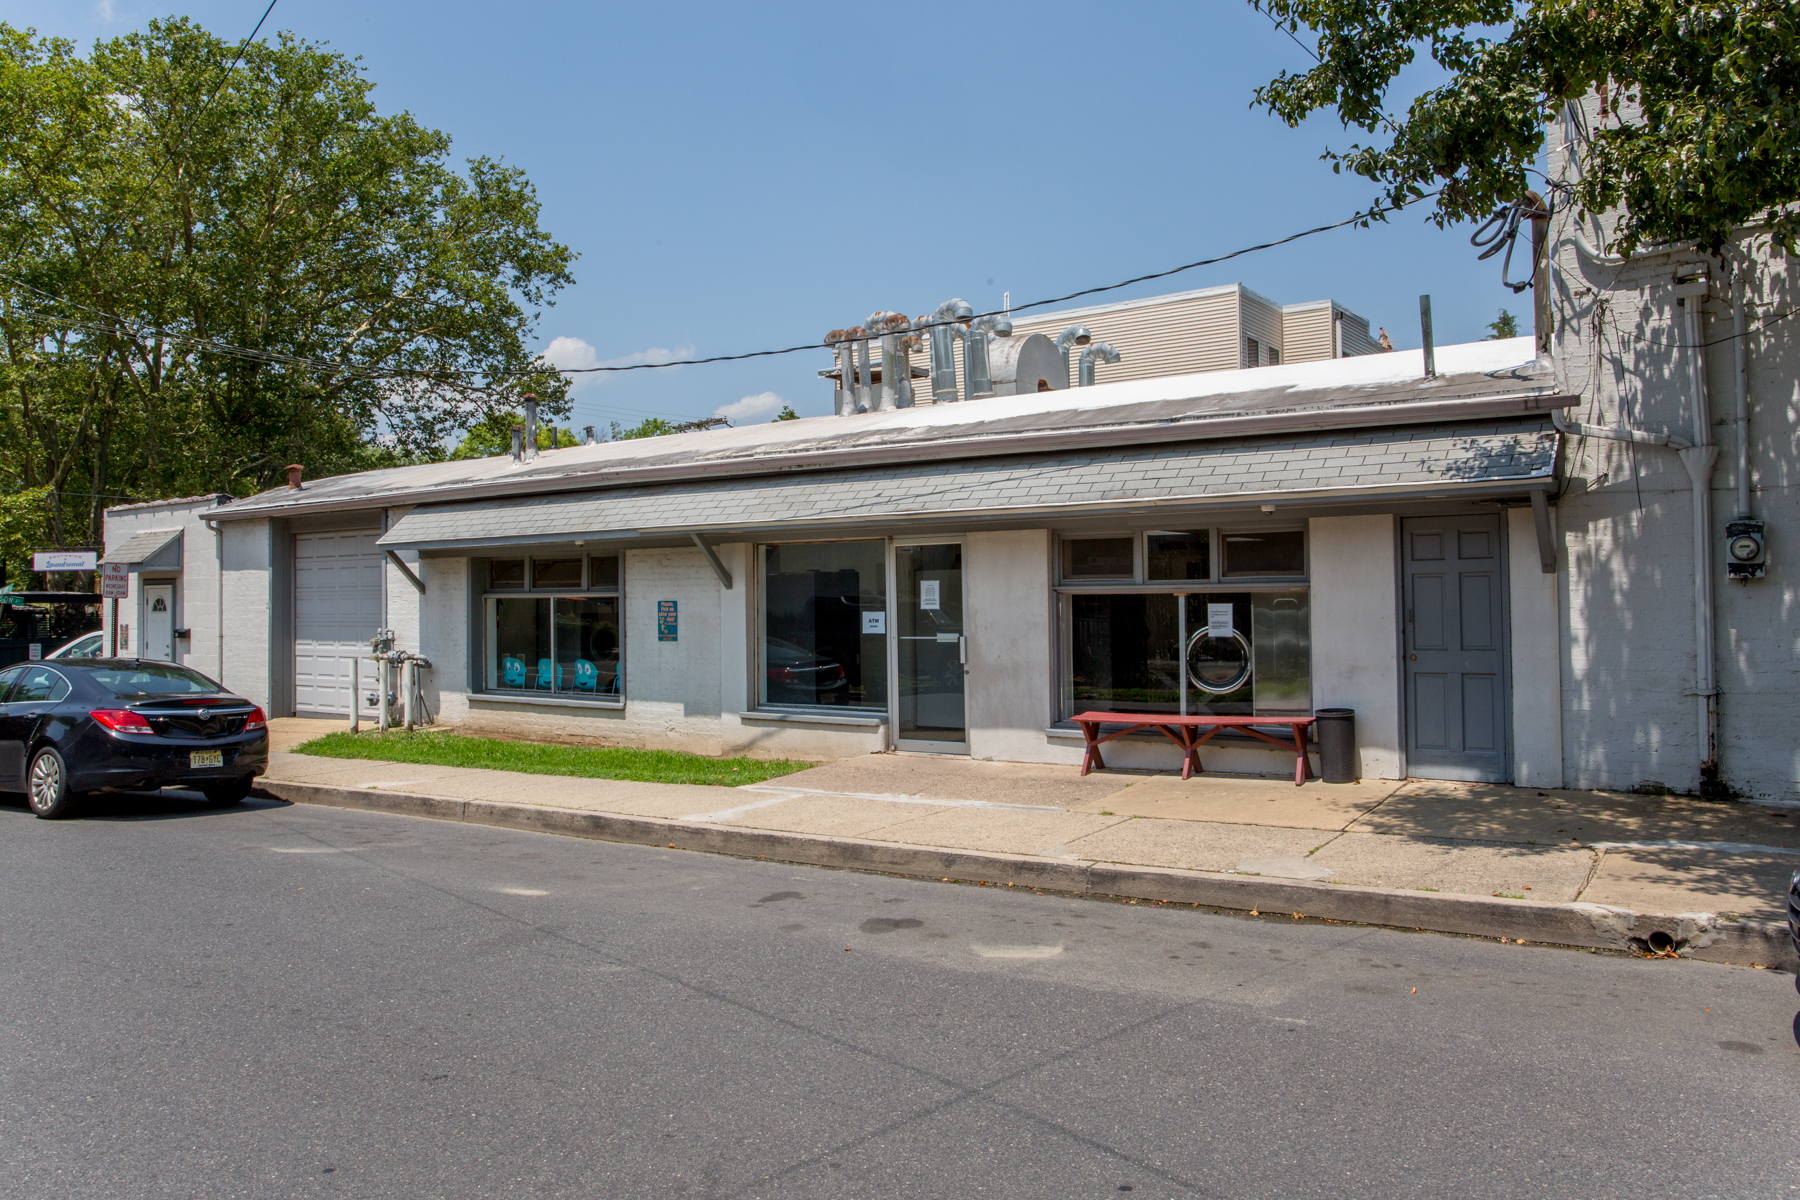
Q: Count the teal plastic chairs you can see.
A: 4